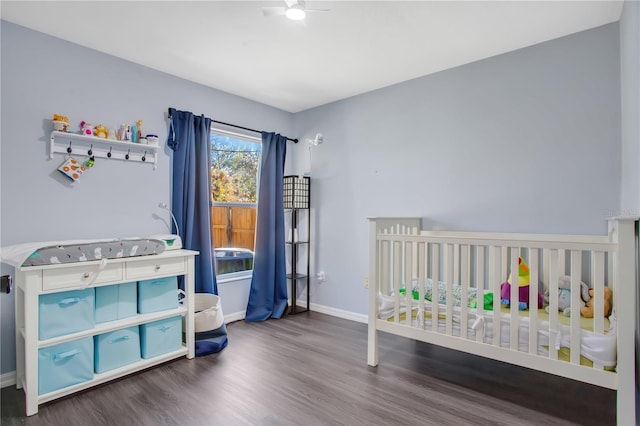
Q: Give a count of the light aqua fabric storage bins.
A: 6